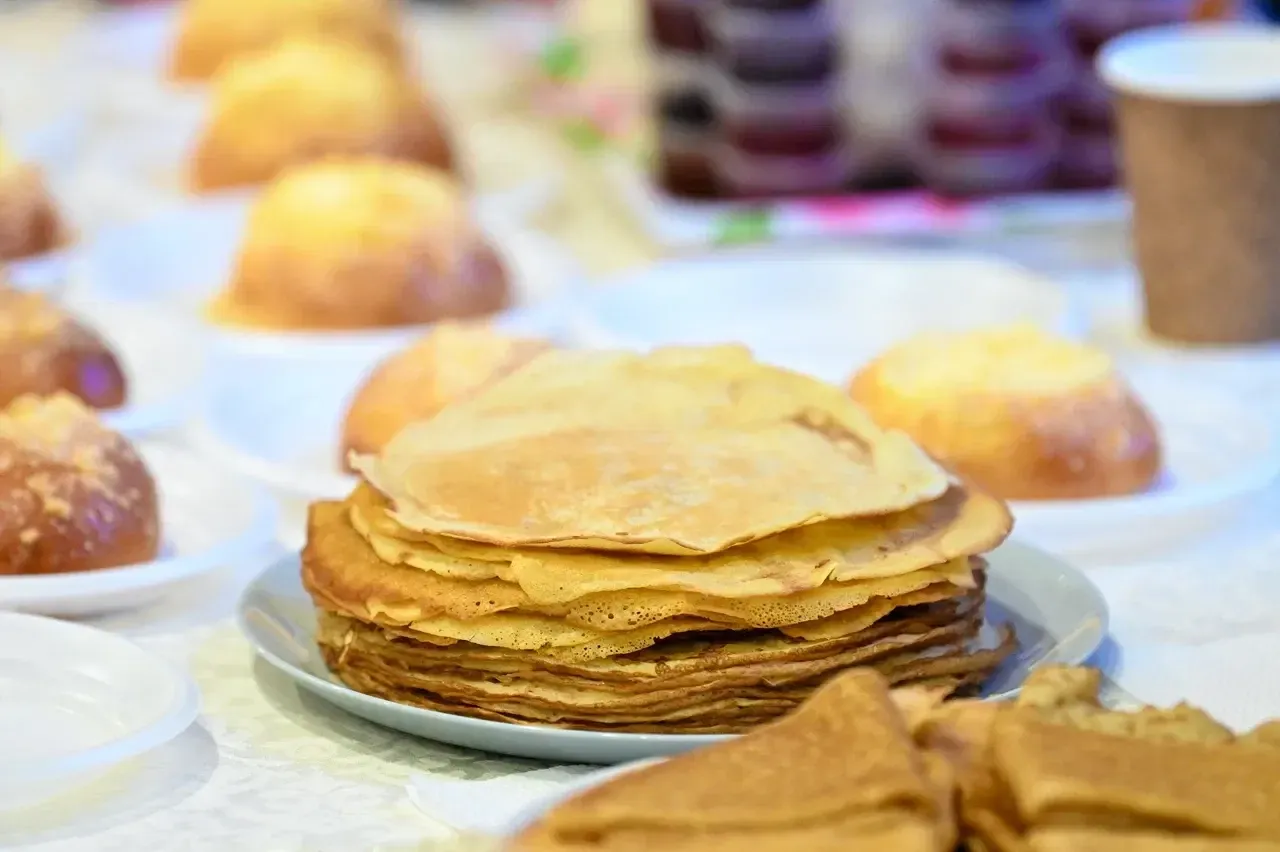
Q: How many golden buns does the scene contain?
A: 8